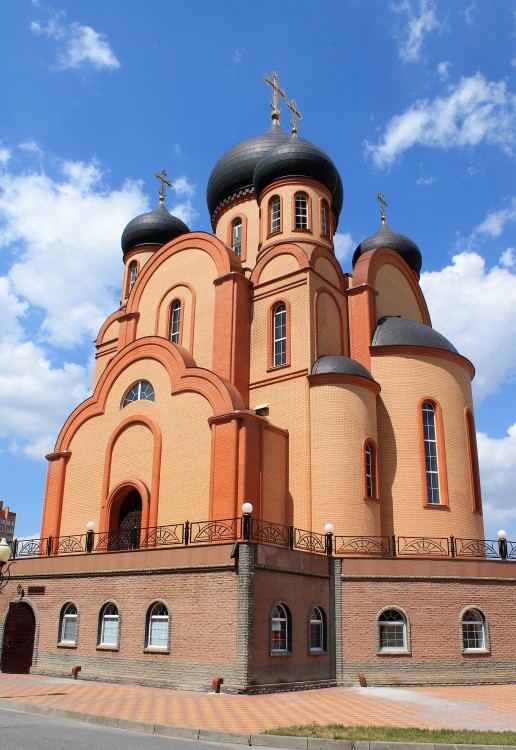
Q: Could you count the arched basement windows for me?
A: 7